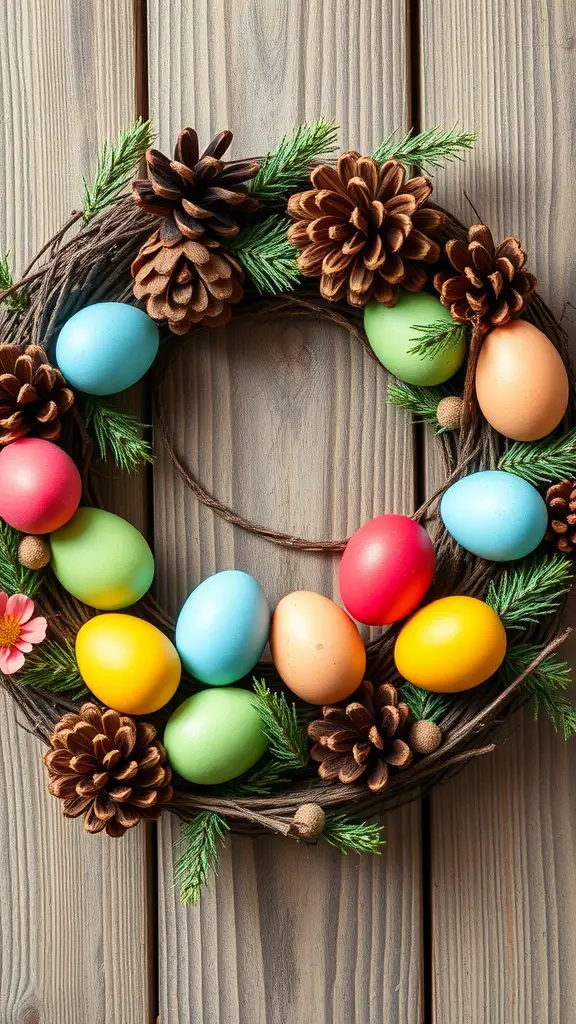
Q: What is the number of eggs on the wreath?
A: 12